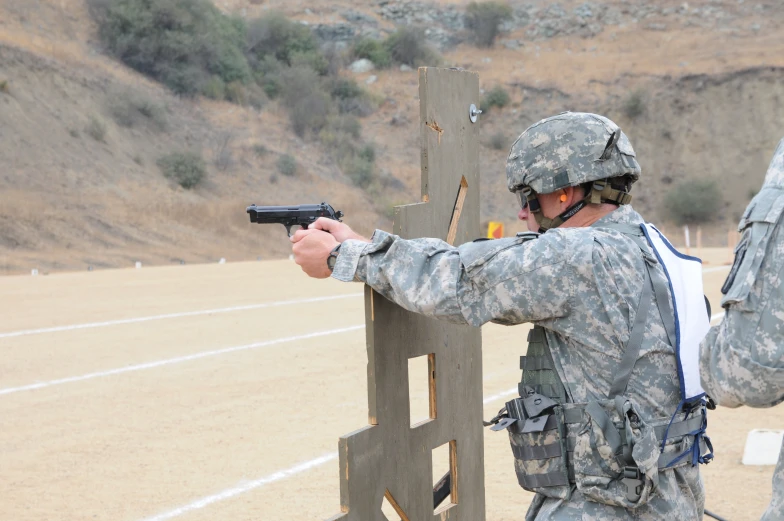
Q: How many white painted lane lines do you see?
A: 3